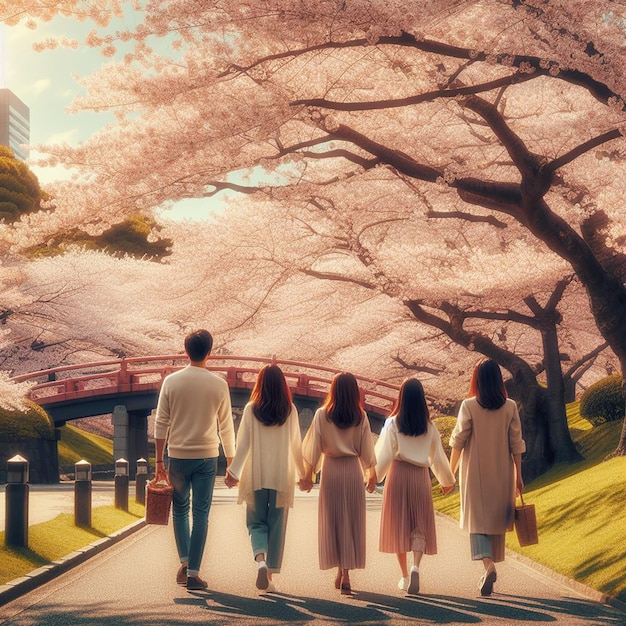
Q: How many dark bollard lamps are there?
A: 4